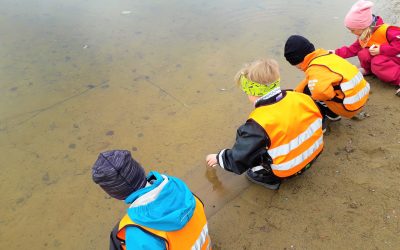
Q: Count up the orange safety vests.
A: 4